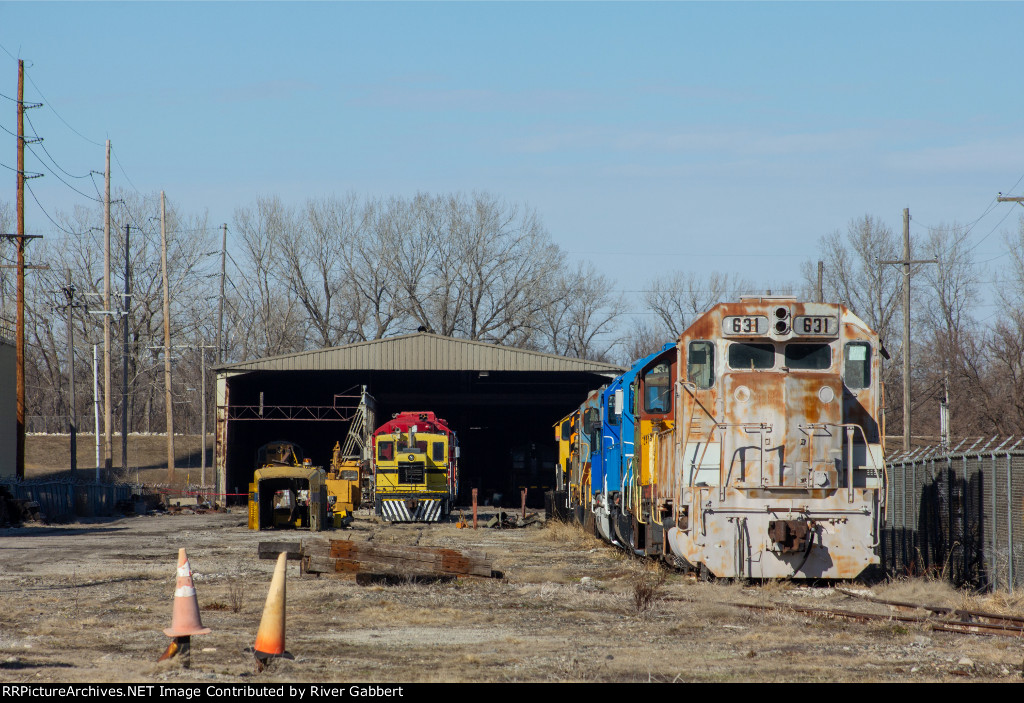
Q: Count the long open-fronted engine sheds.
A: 1